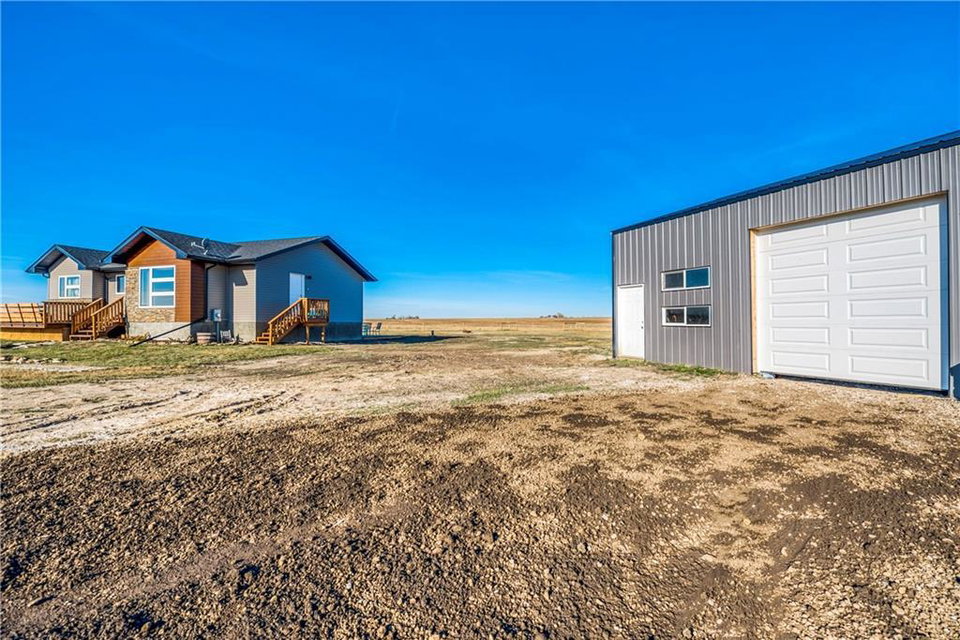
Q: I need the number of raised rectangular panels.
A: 12